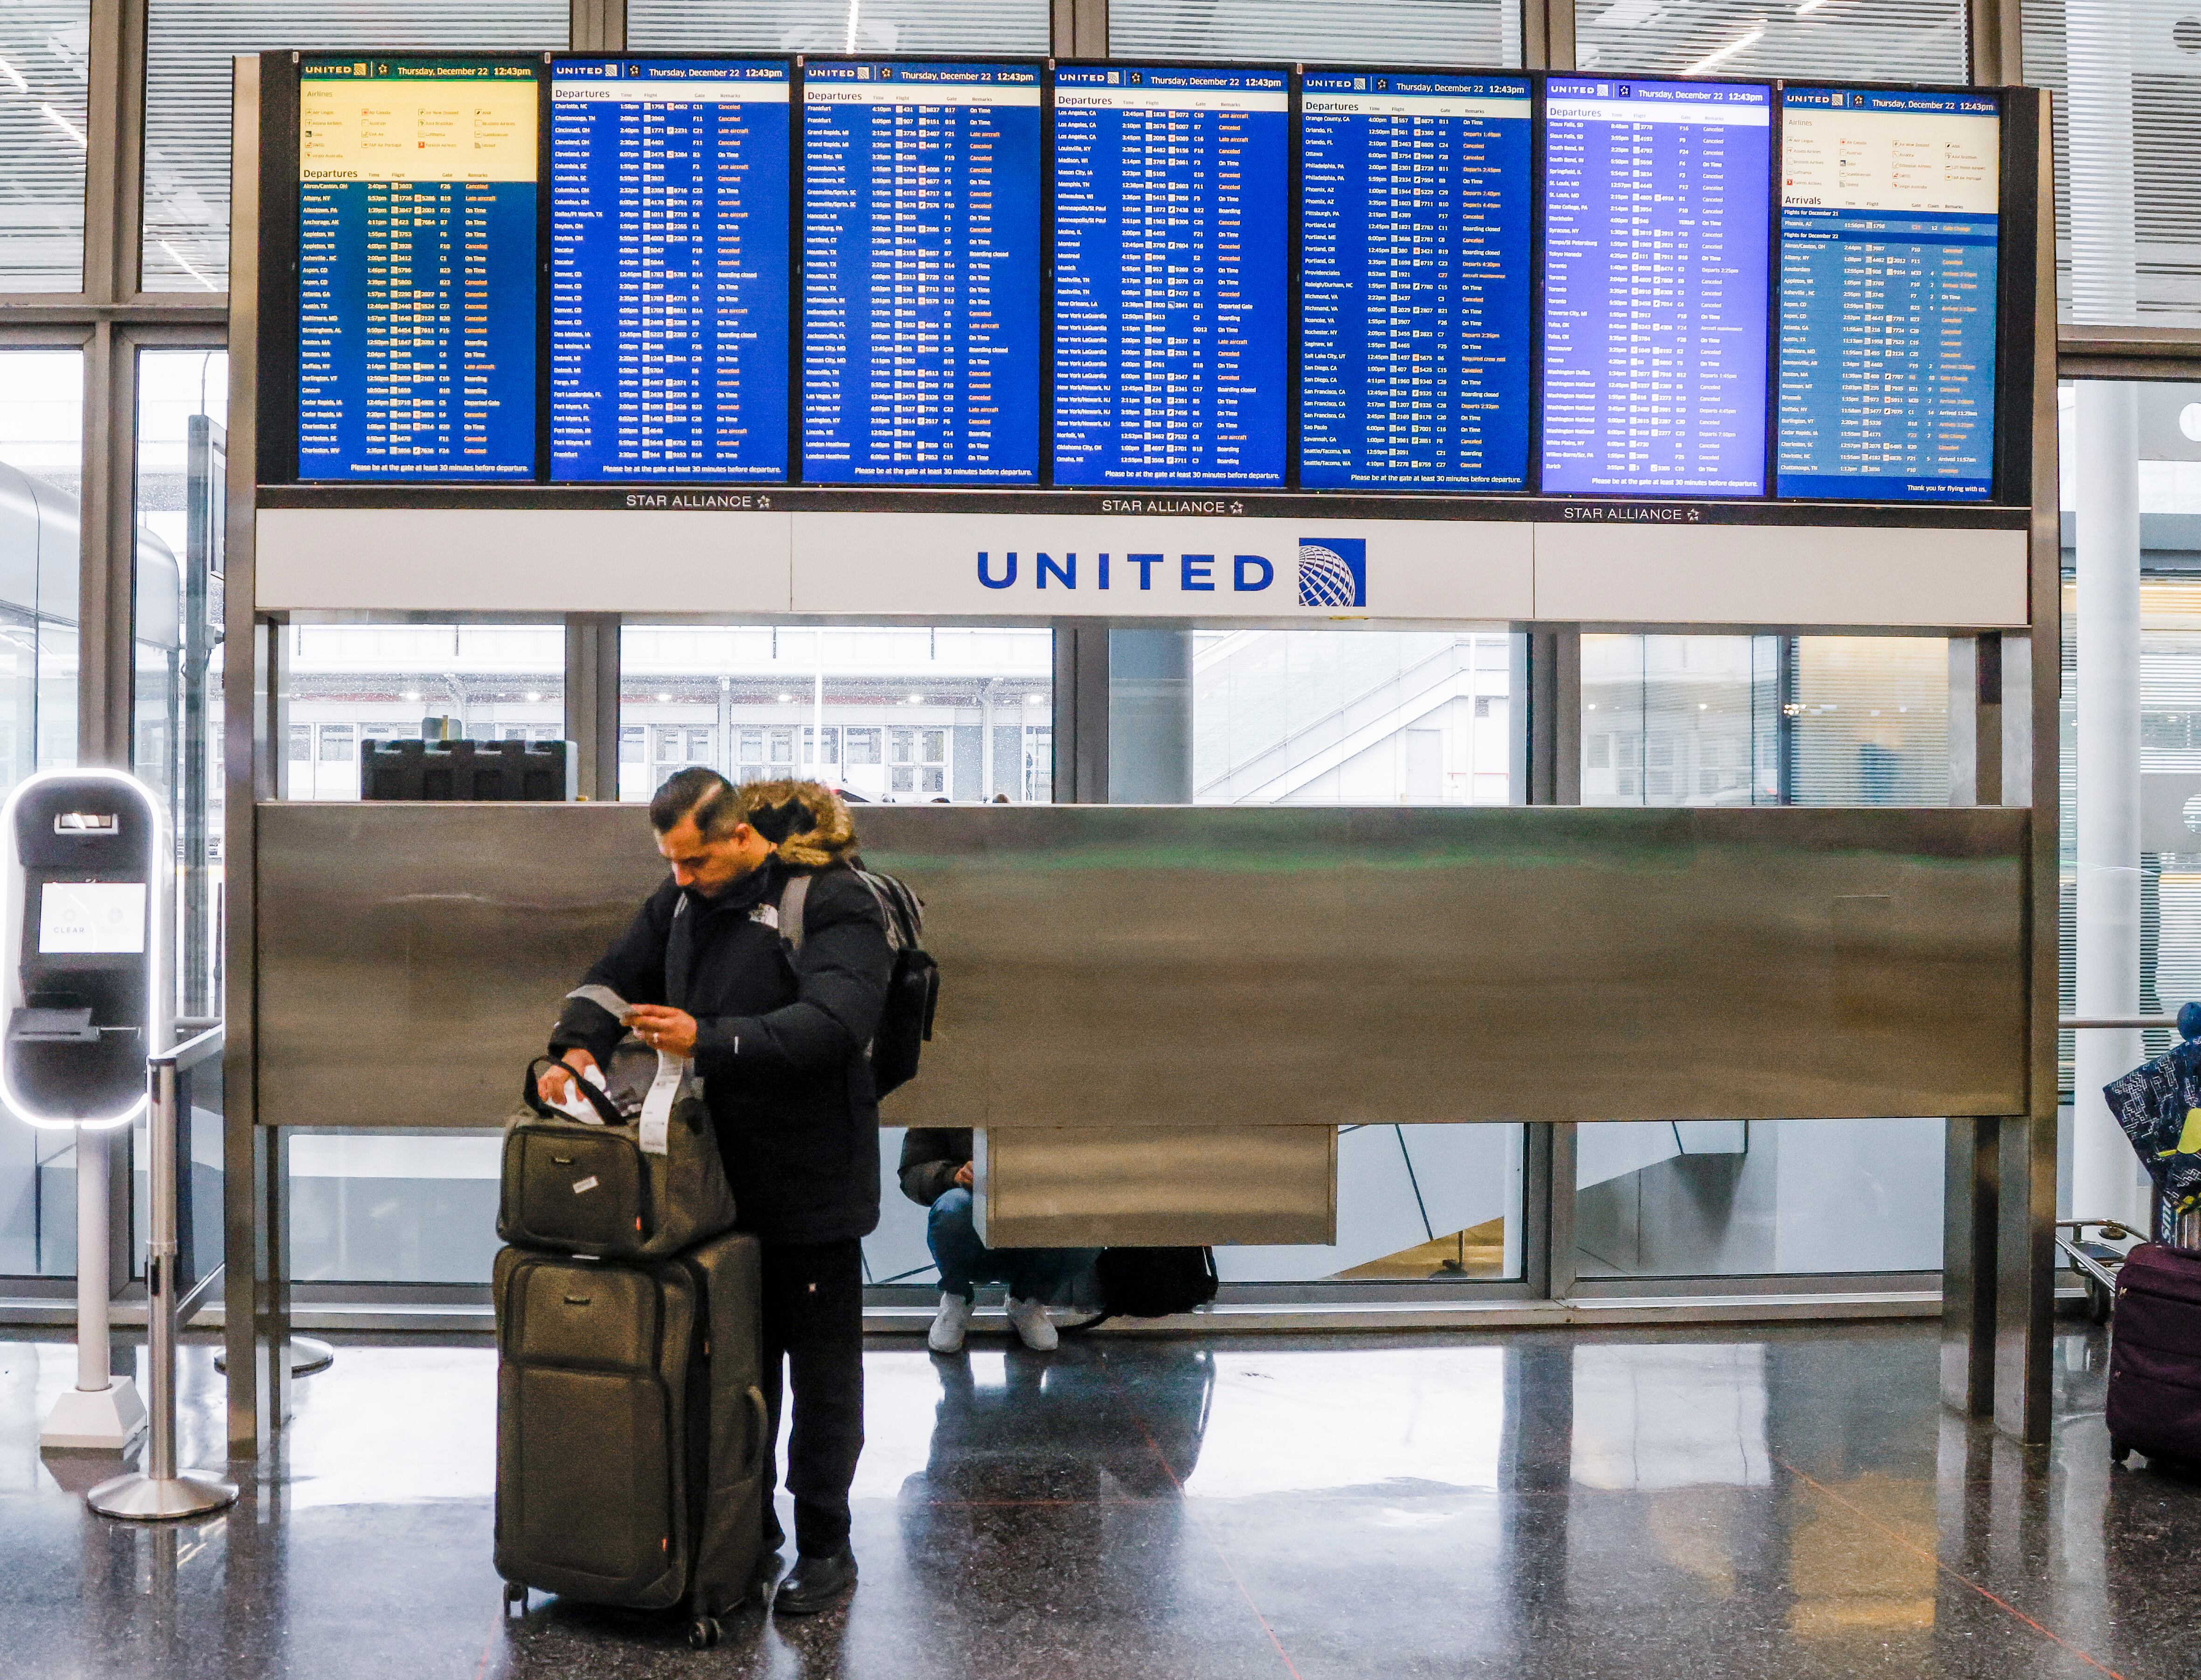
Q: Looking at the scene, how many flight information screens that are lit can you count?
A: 7